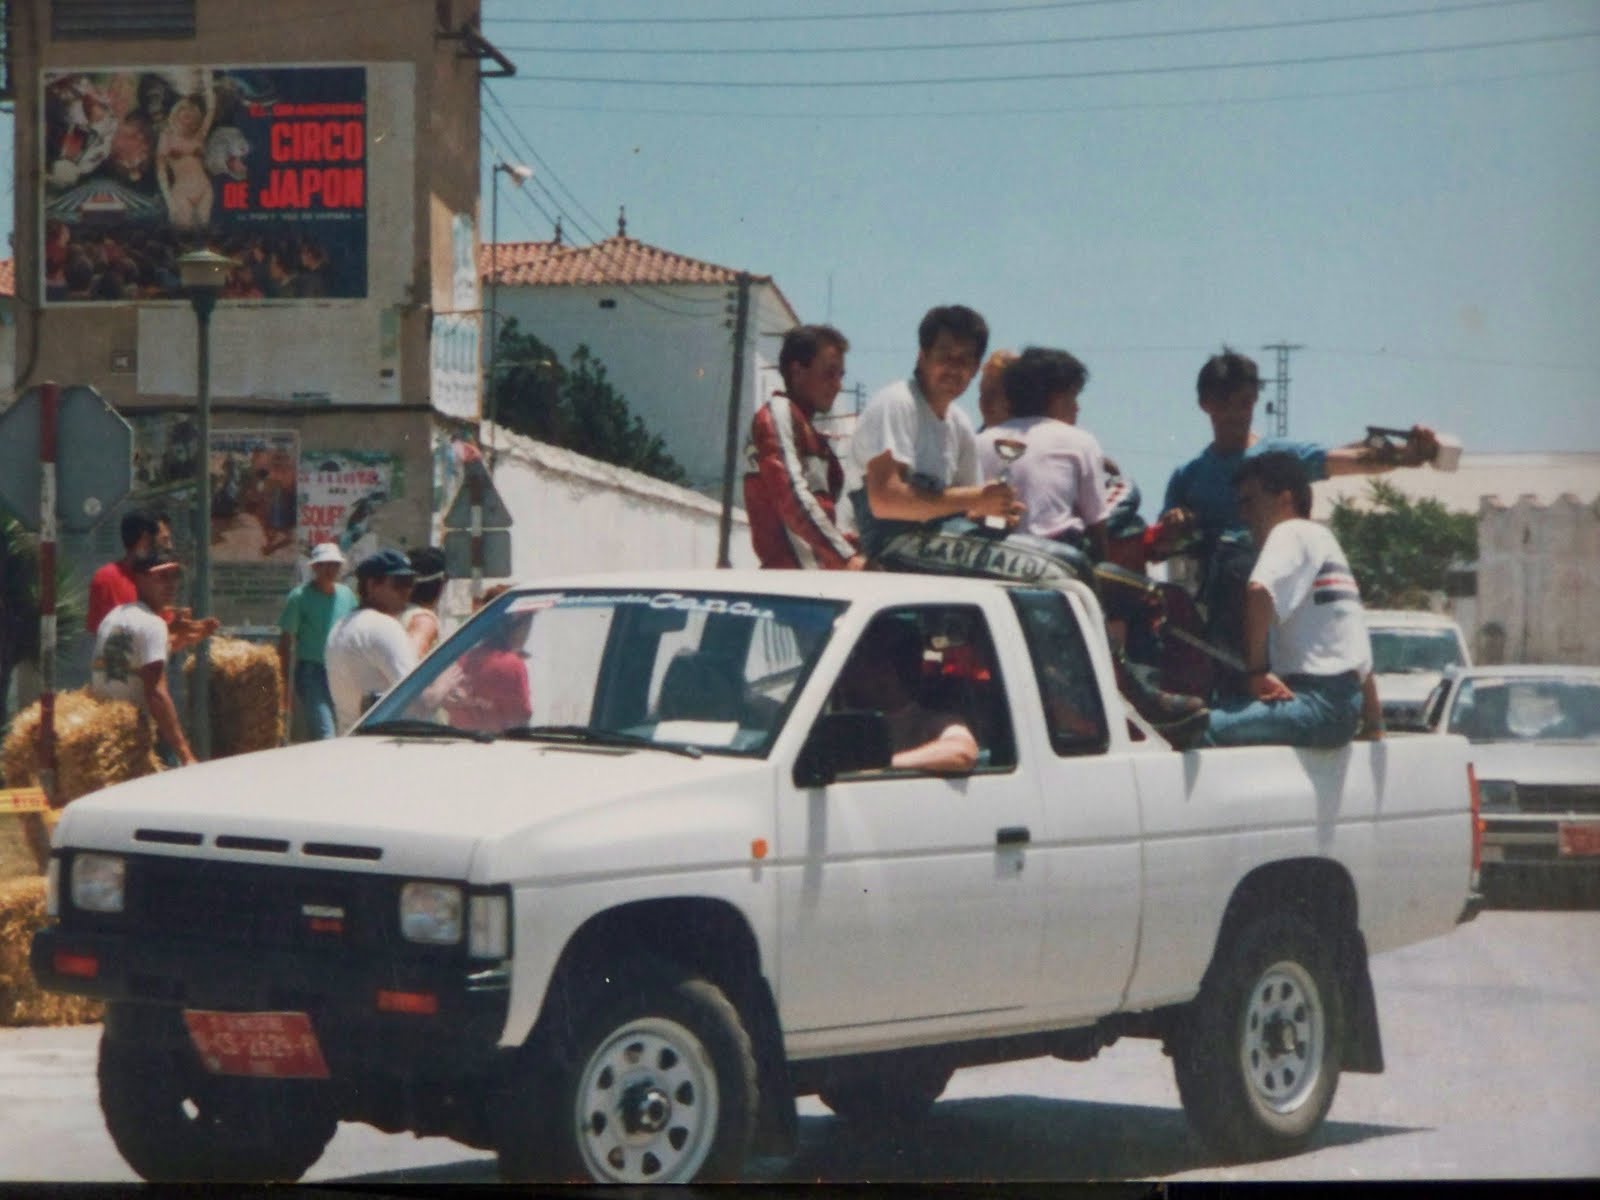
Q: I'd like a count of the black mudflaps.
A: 2